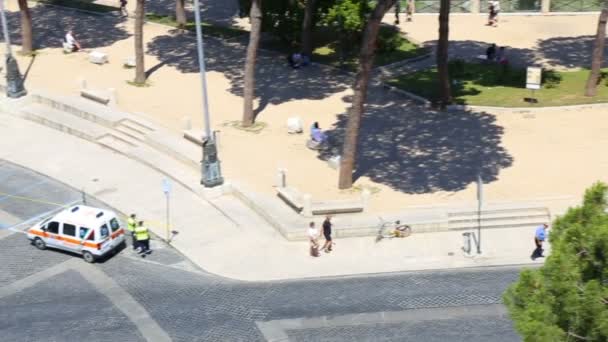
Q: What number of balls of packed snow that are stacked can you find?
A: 0